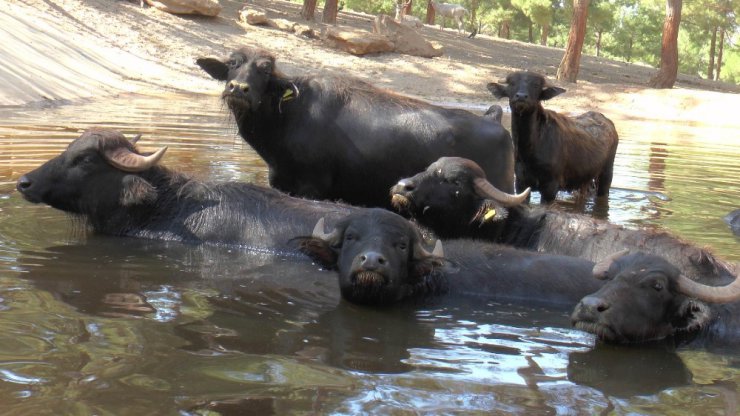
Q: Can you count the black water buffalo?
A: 6